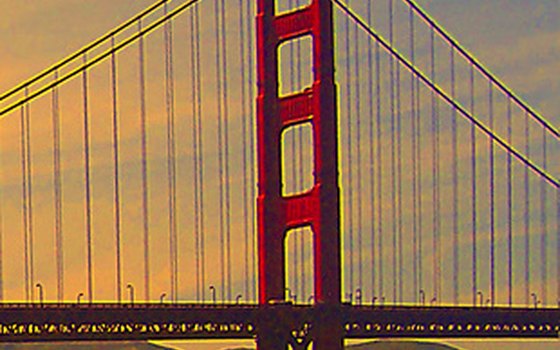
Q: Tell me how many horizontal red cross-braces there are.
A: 3